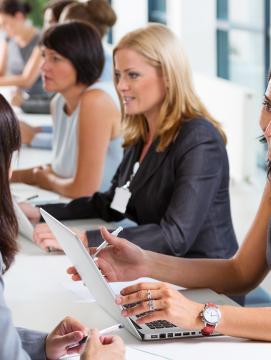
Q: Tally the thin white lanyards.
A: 1